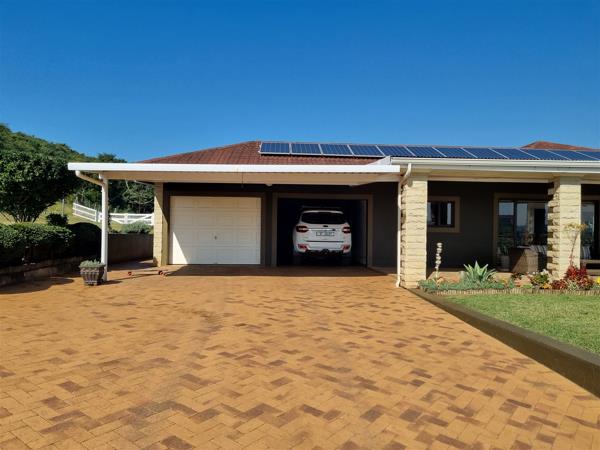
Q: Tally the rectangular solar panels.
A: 12